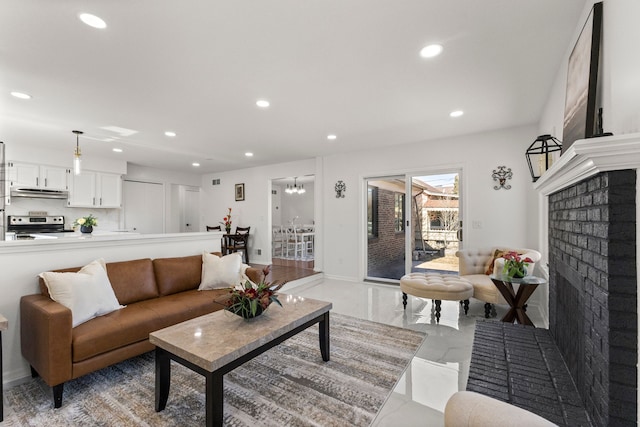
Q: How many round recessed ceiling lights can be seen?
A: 10